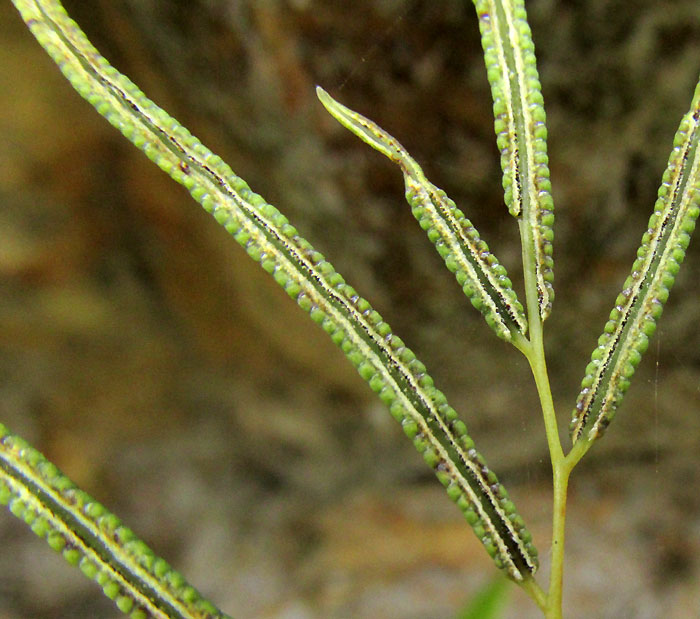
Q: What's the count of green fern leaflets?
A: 5